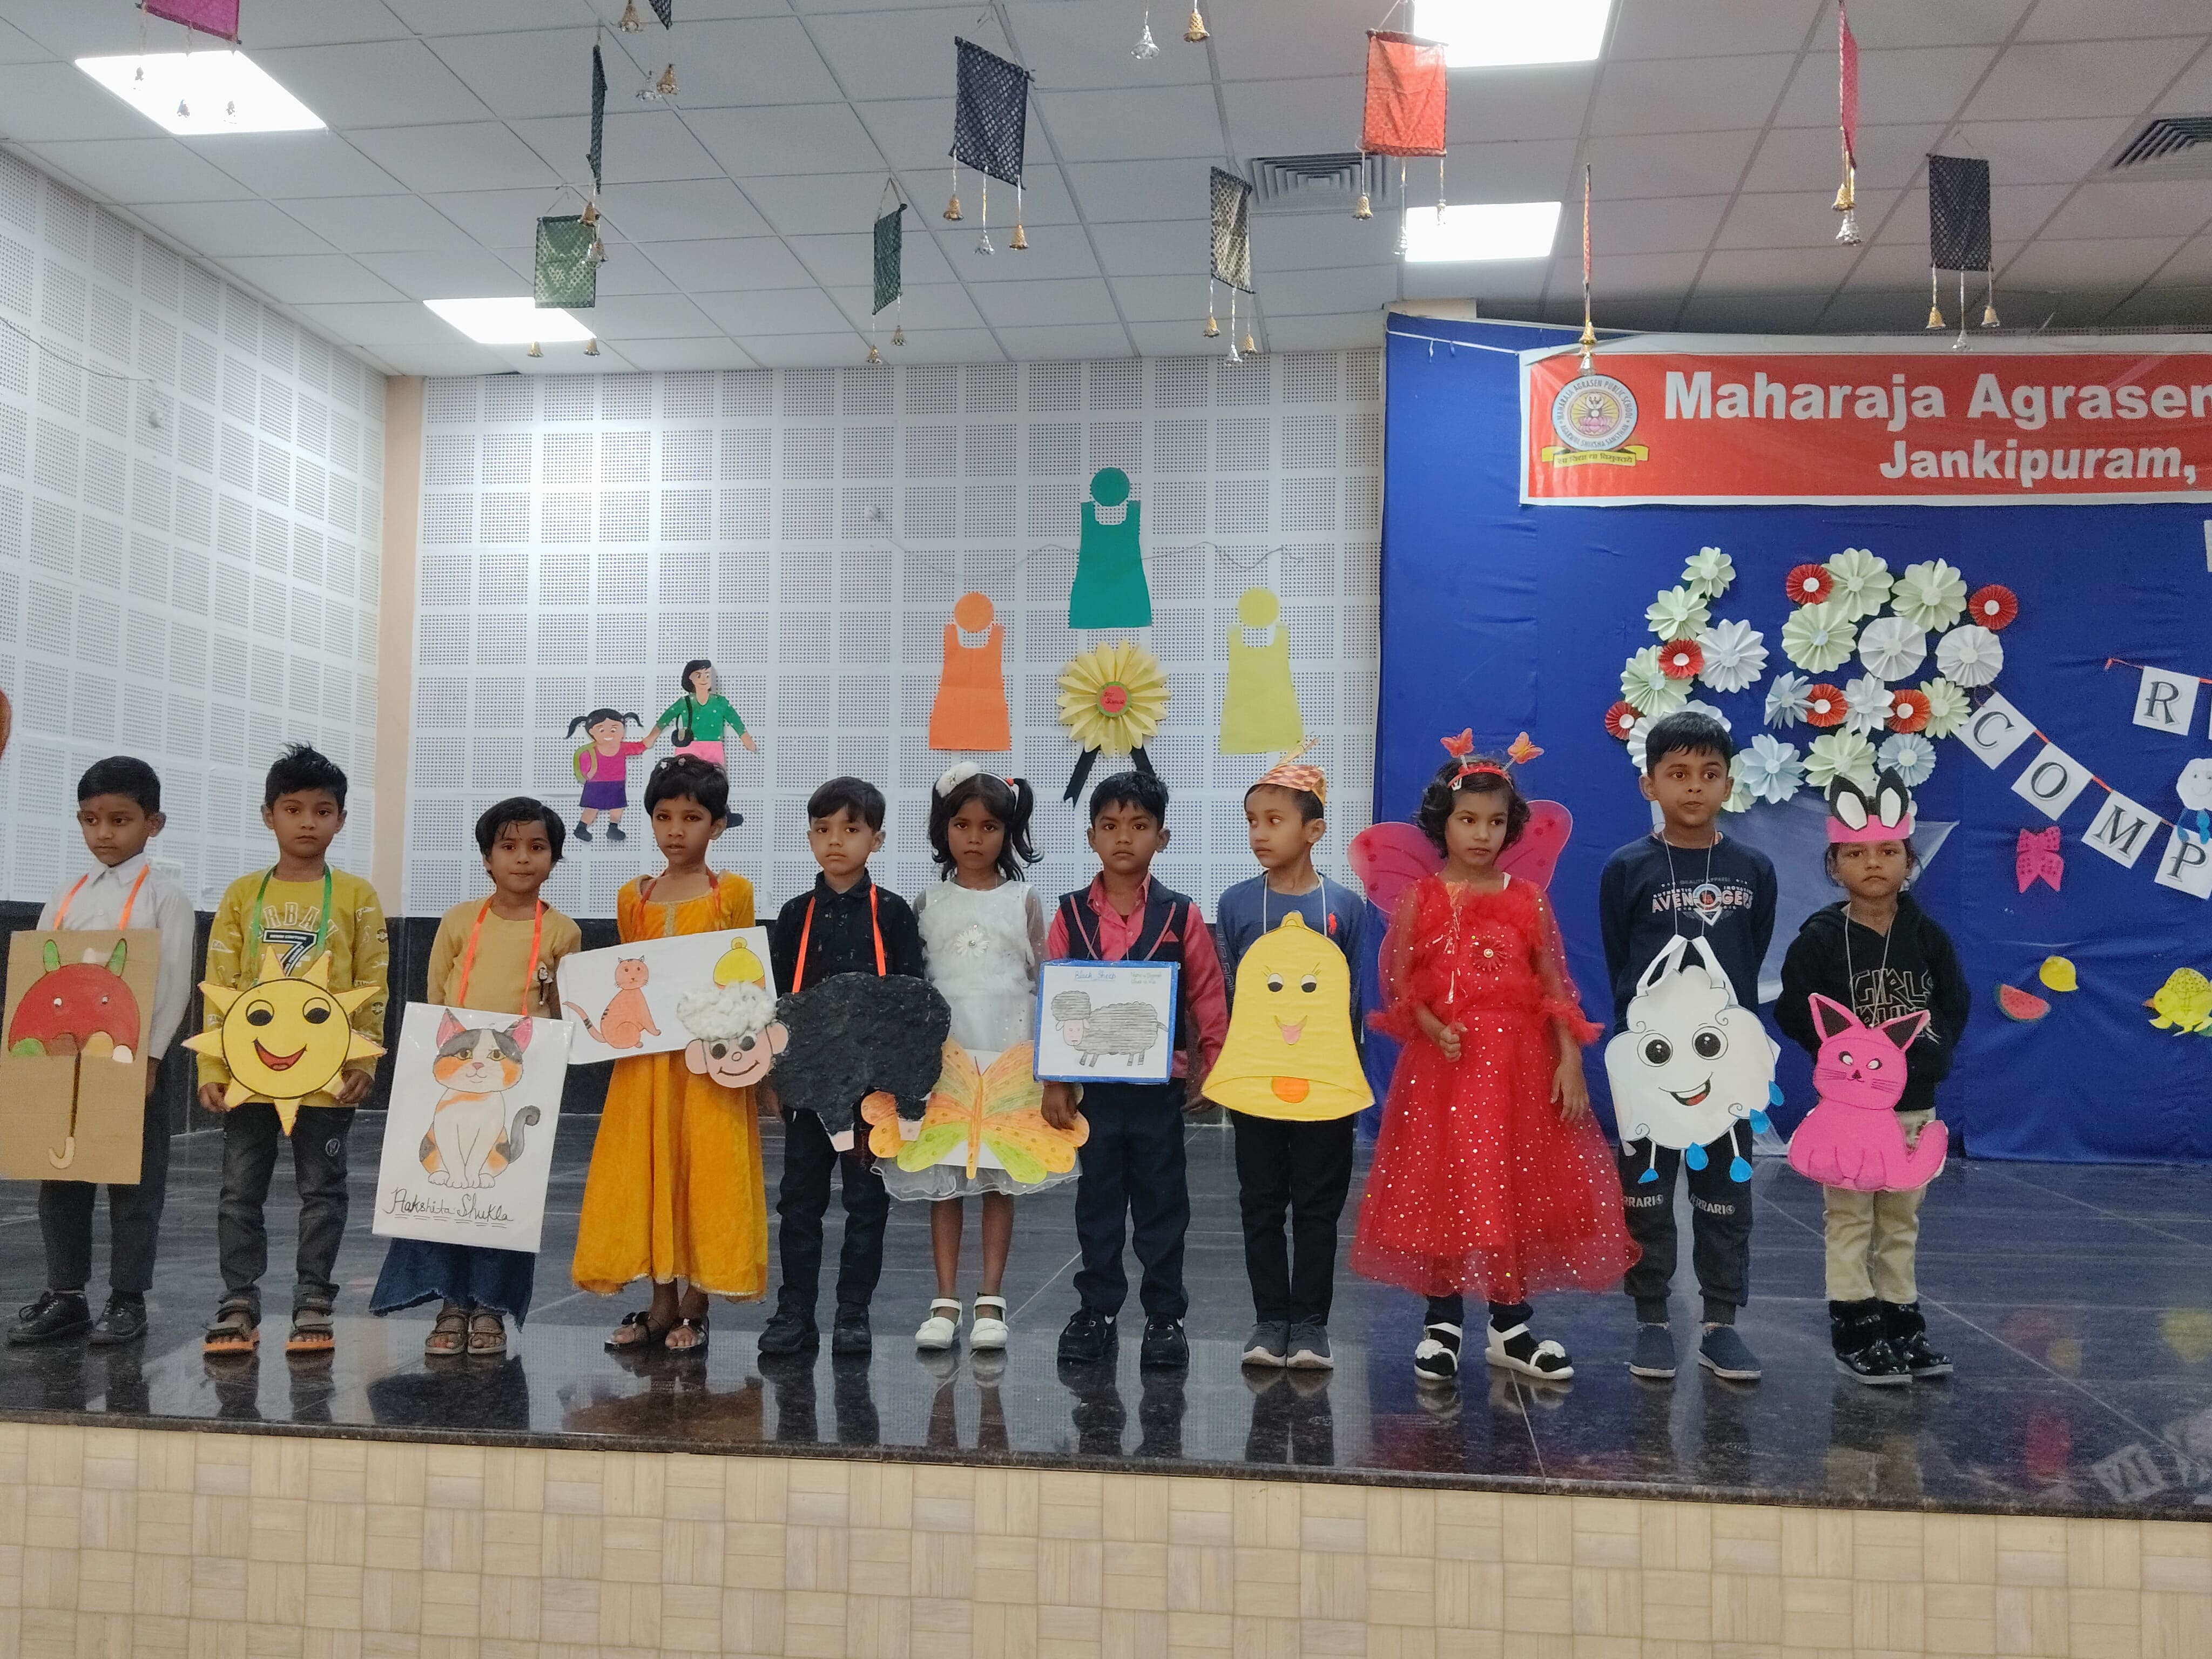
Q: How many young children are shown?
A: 11